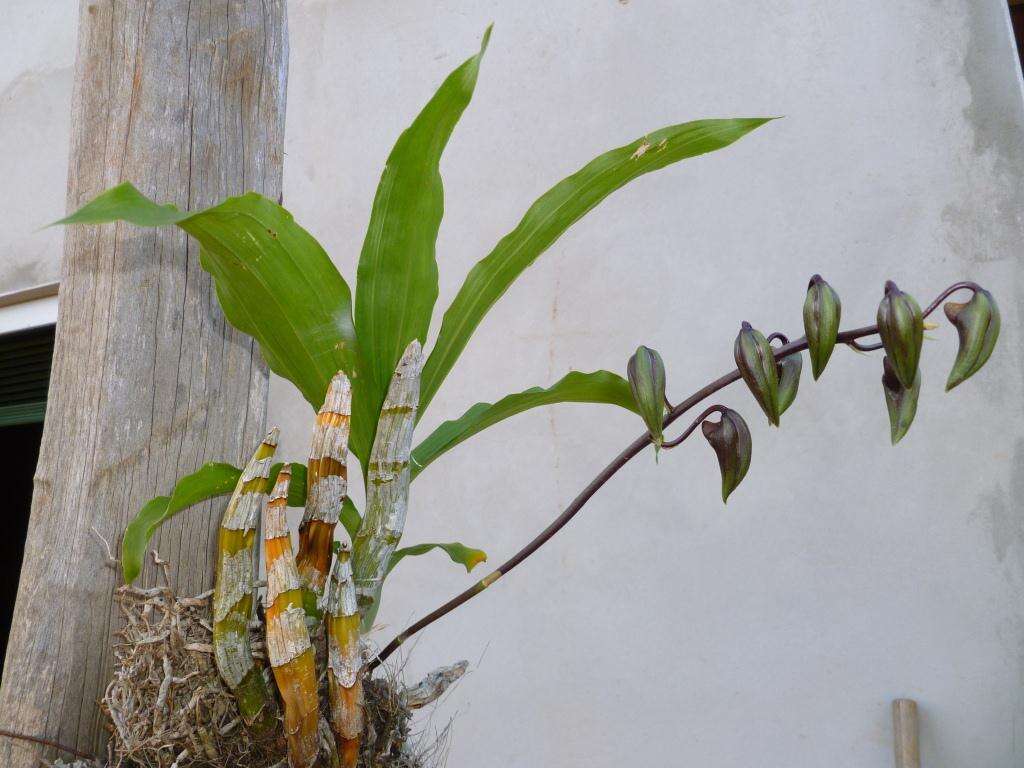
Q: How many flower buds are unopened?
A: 8